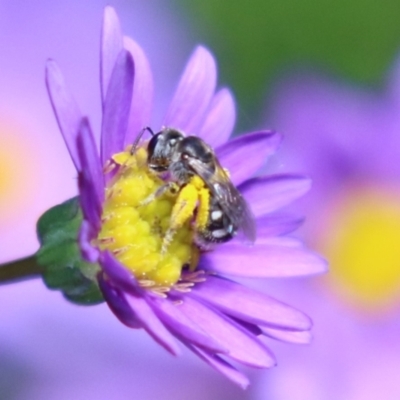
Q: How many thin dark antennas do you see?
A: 1